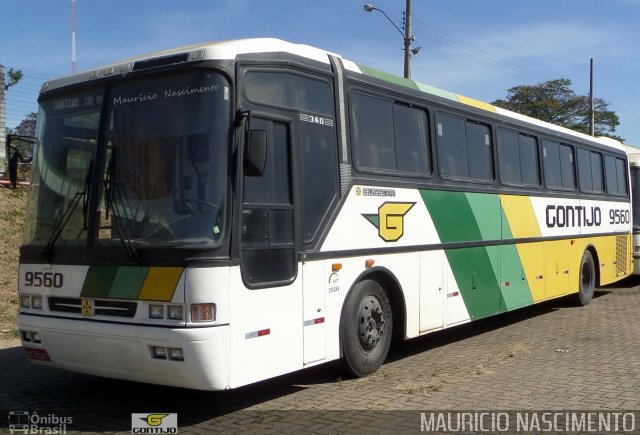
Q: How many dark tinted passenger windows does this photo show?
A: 6